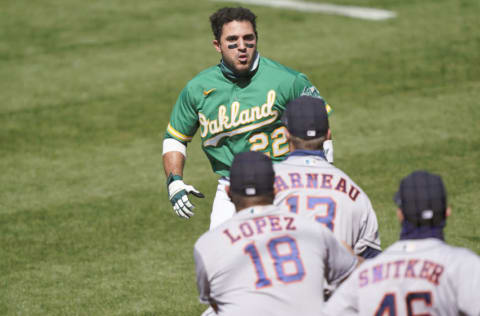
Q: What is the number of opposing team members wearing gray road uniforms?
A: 3